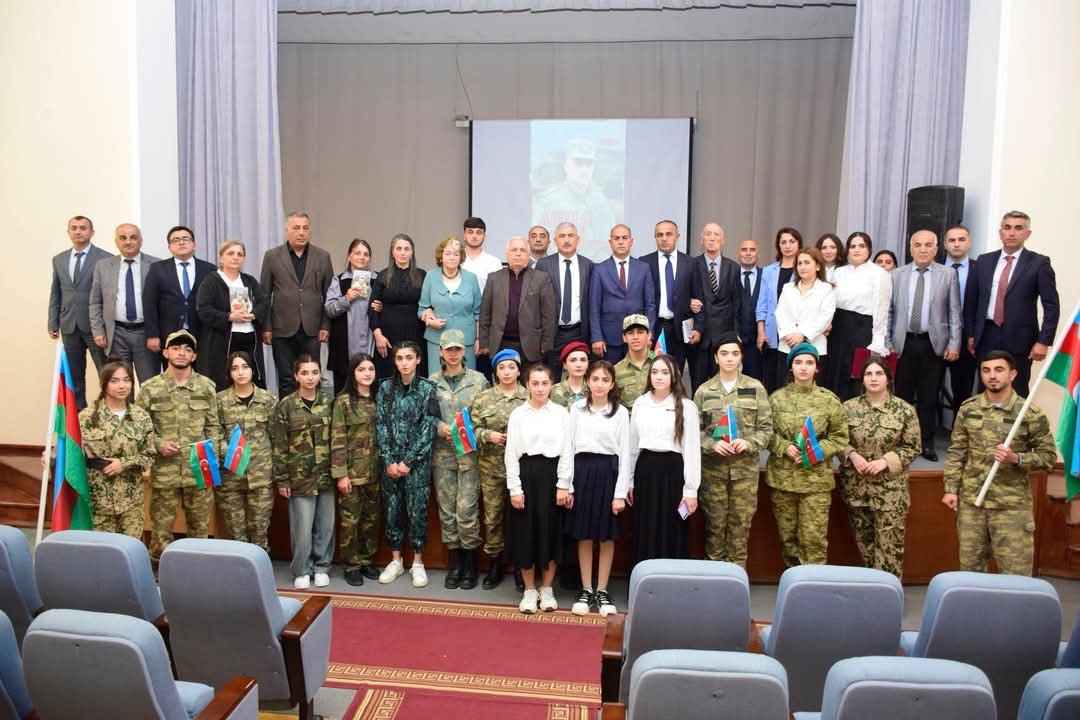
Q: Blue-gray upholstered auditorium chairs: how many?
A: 12